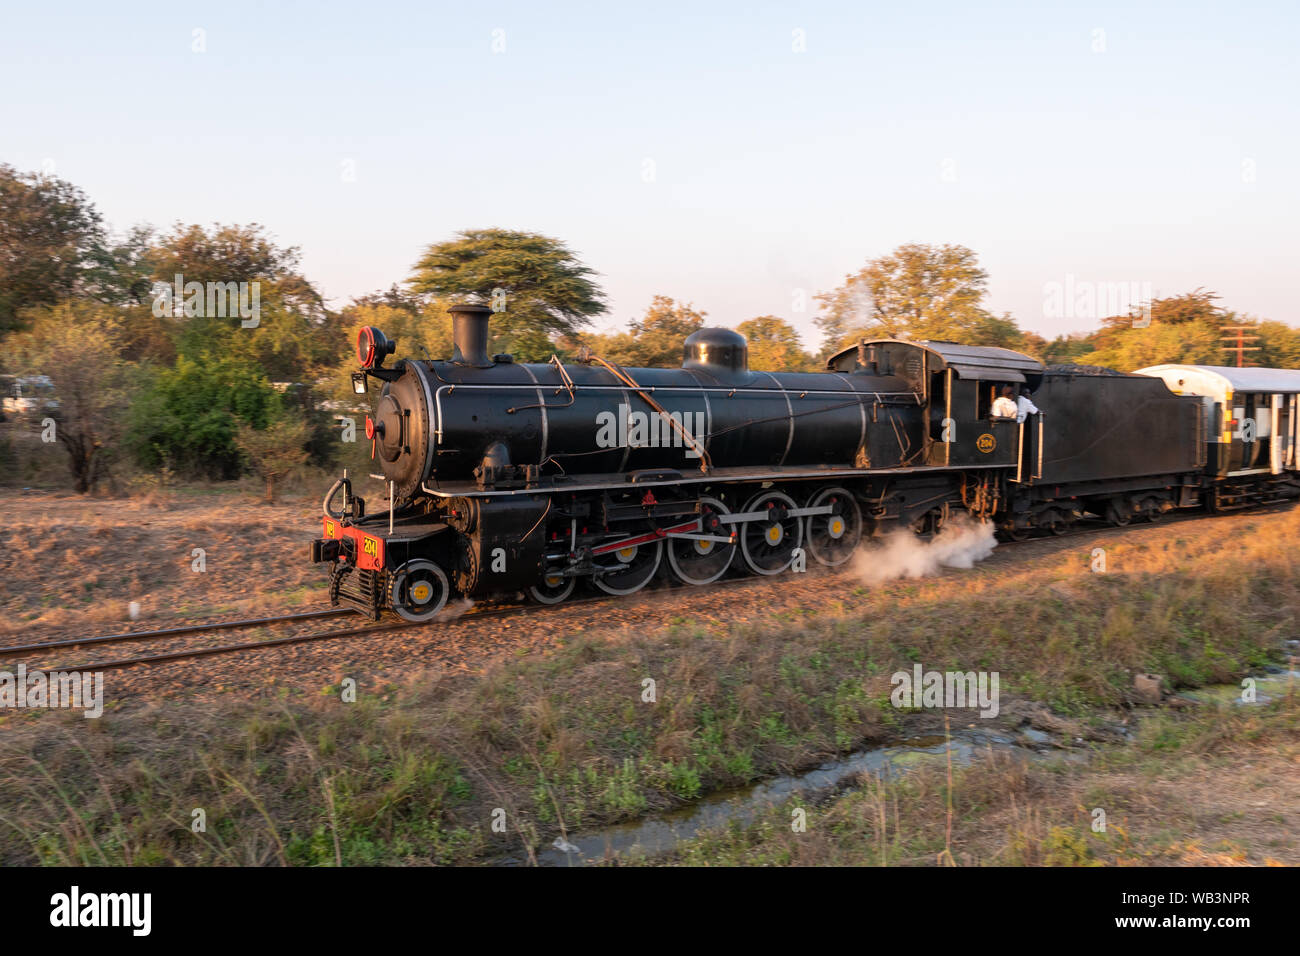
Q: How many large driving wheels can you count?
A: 4